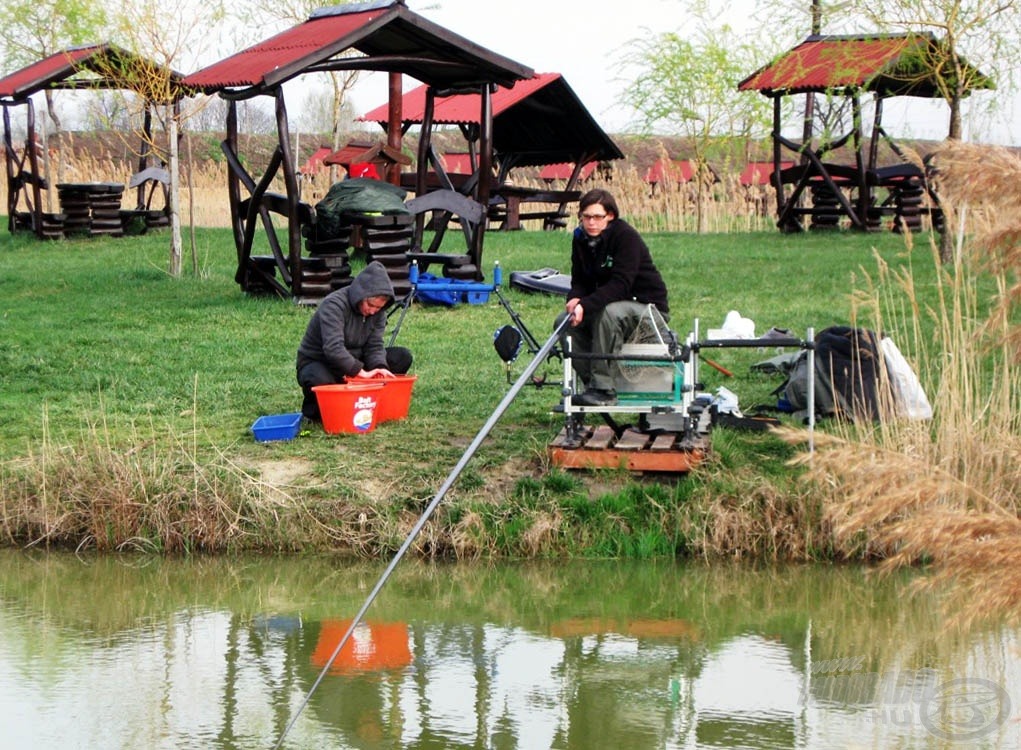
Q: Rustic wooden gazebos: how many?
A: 4